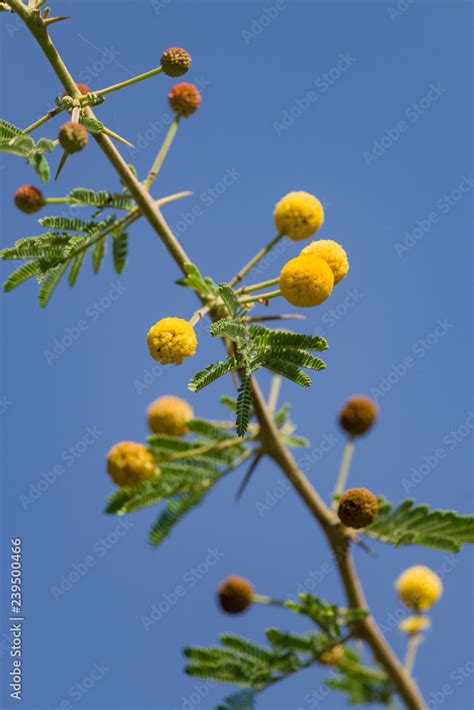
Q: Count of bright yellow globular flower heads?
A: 7